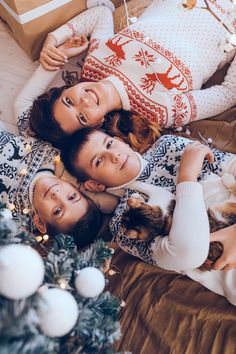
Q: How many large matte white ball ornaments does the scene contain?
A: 3